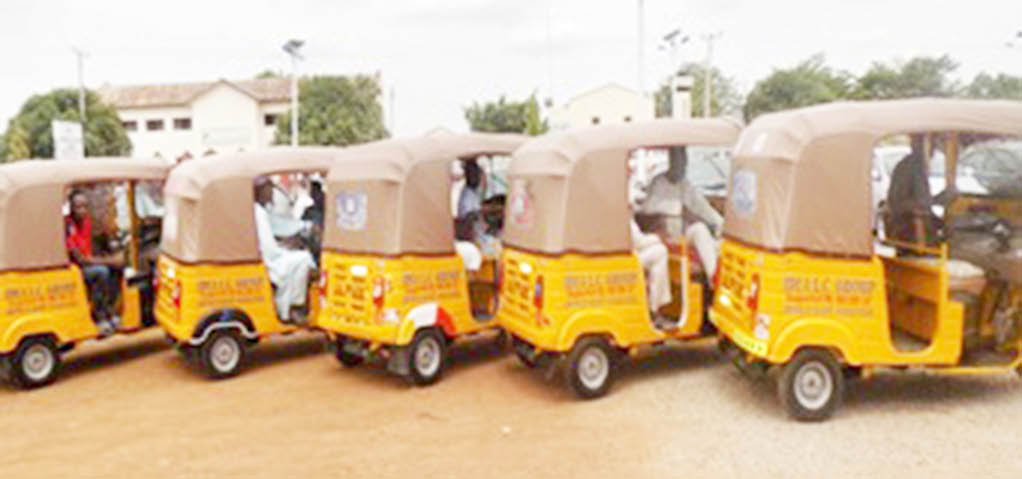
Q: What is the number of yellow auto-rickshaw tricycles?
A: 5